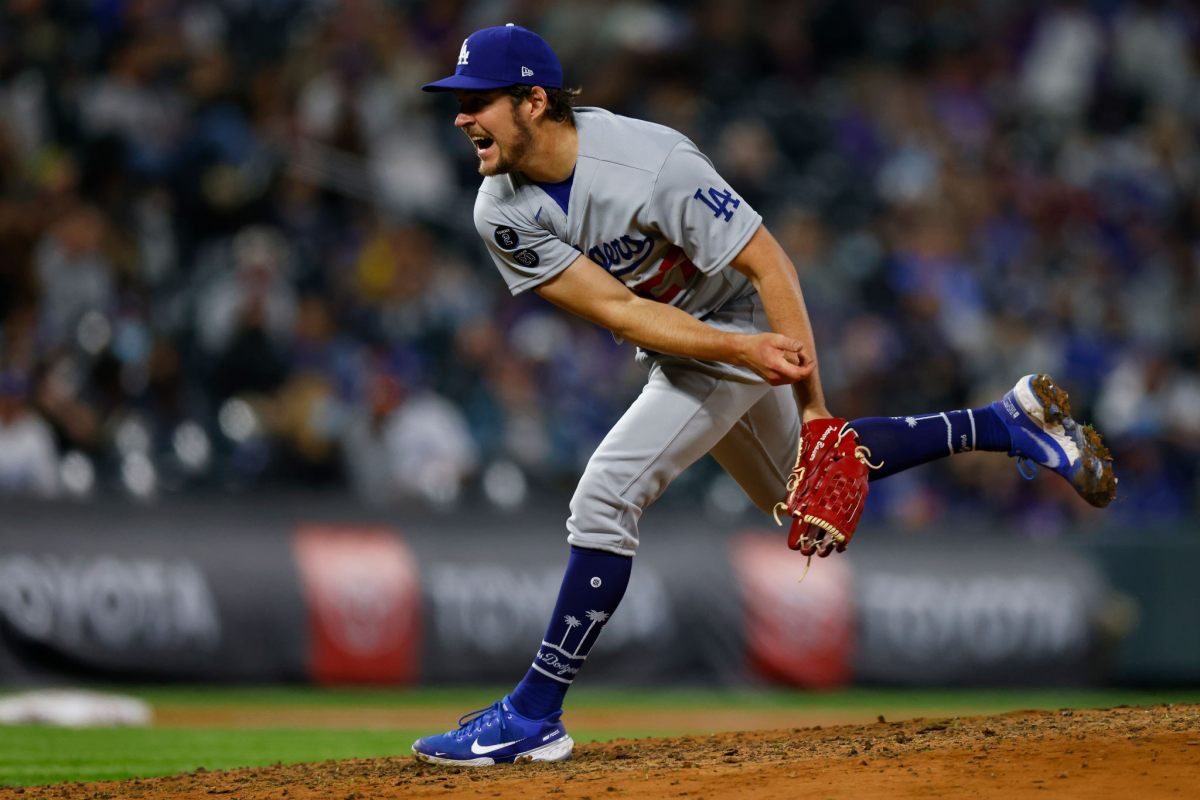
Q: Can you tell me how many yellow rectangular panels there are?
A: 0